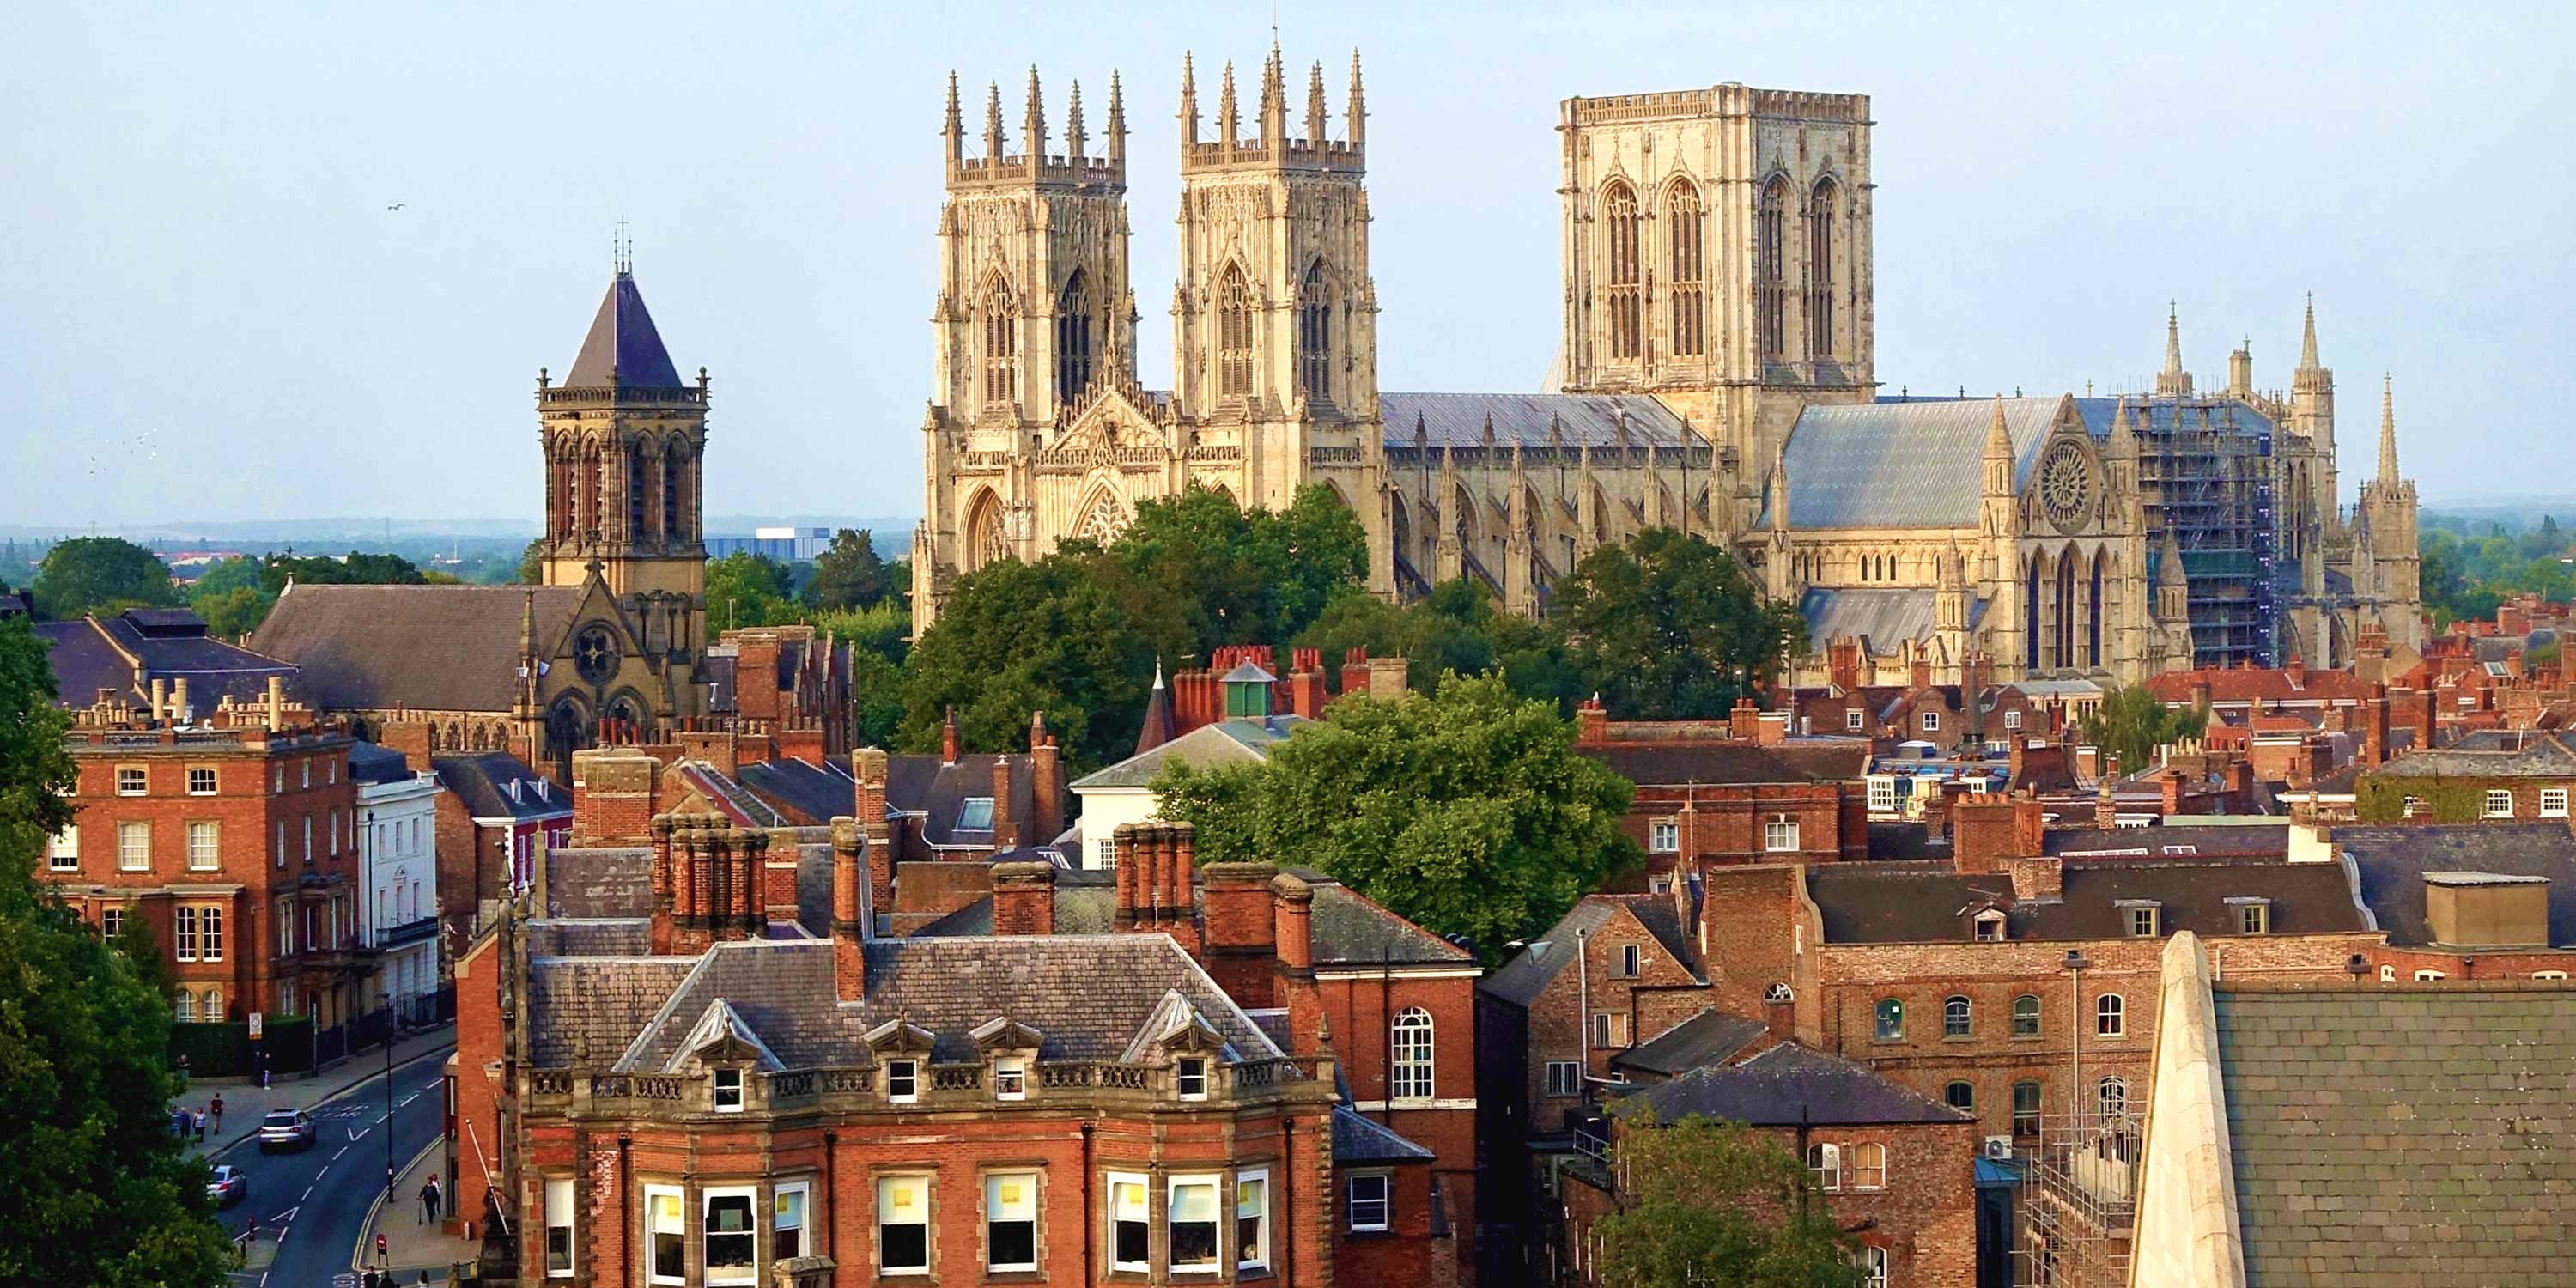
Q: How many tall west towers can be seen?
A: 2